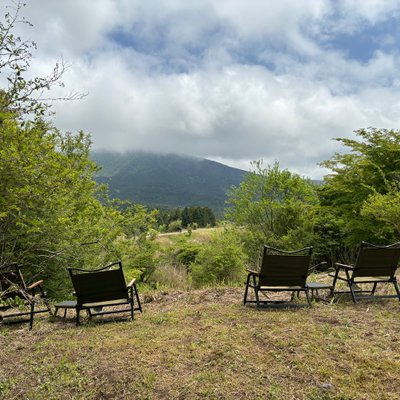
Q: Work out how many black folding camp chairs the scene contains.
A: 4